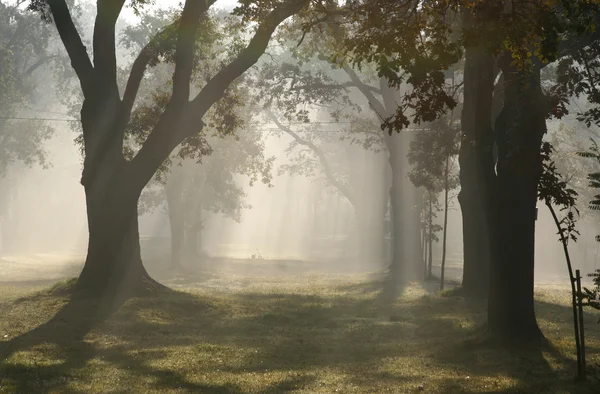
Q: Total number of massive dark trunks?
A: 3